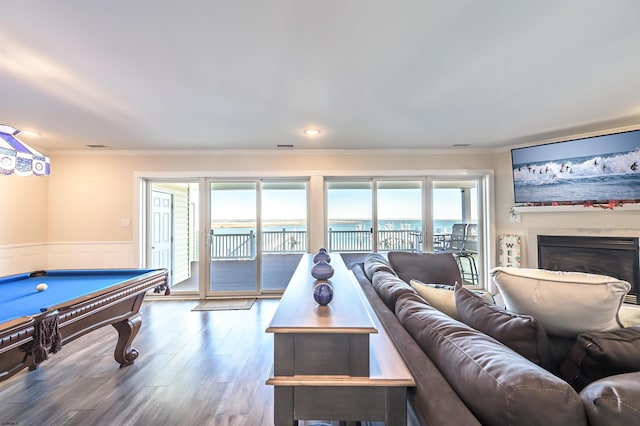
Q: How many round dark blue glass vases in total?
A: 3